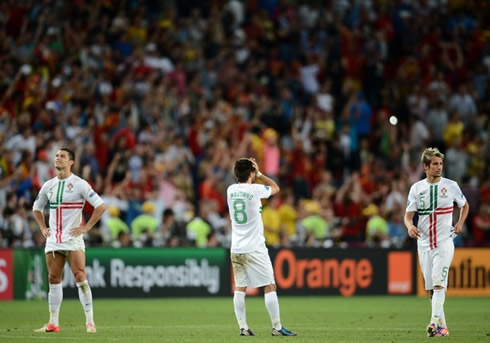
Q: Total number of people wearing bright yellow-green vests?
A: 5